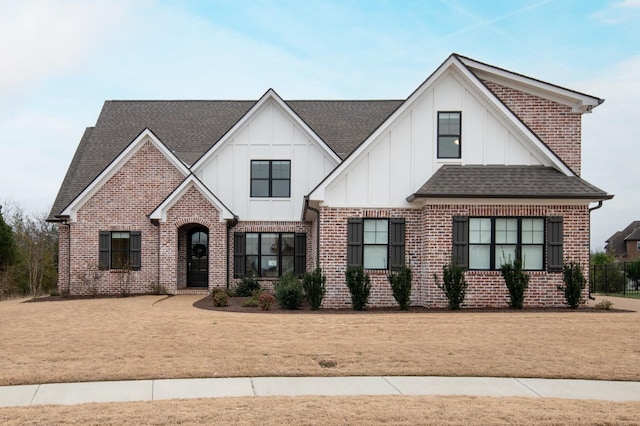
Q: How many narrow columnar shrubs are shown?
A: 6